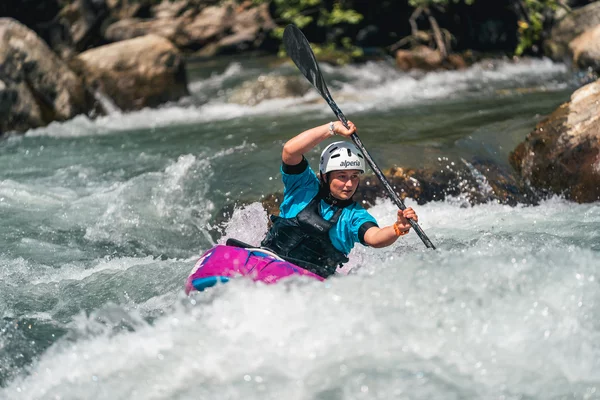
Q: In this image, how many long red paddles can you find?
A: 0